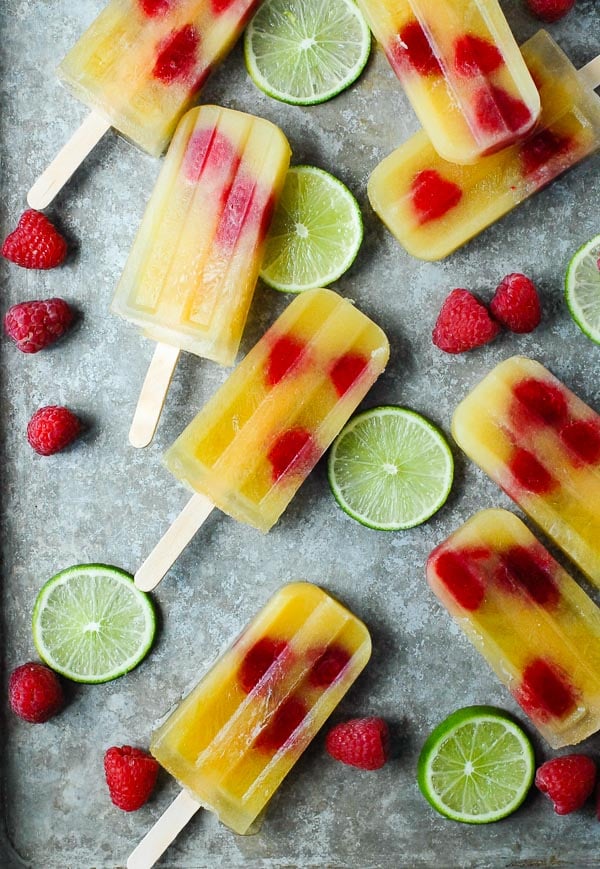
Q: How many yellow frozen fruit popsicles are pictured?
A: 8